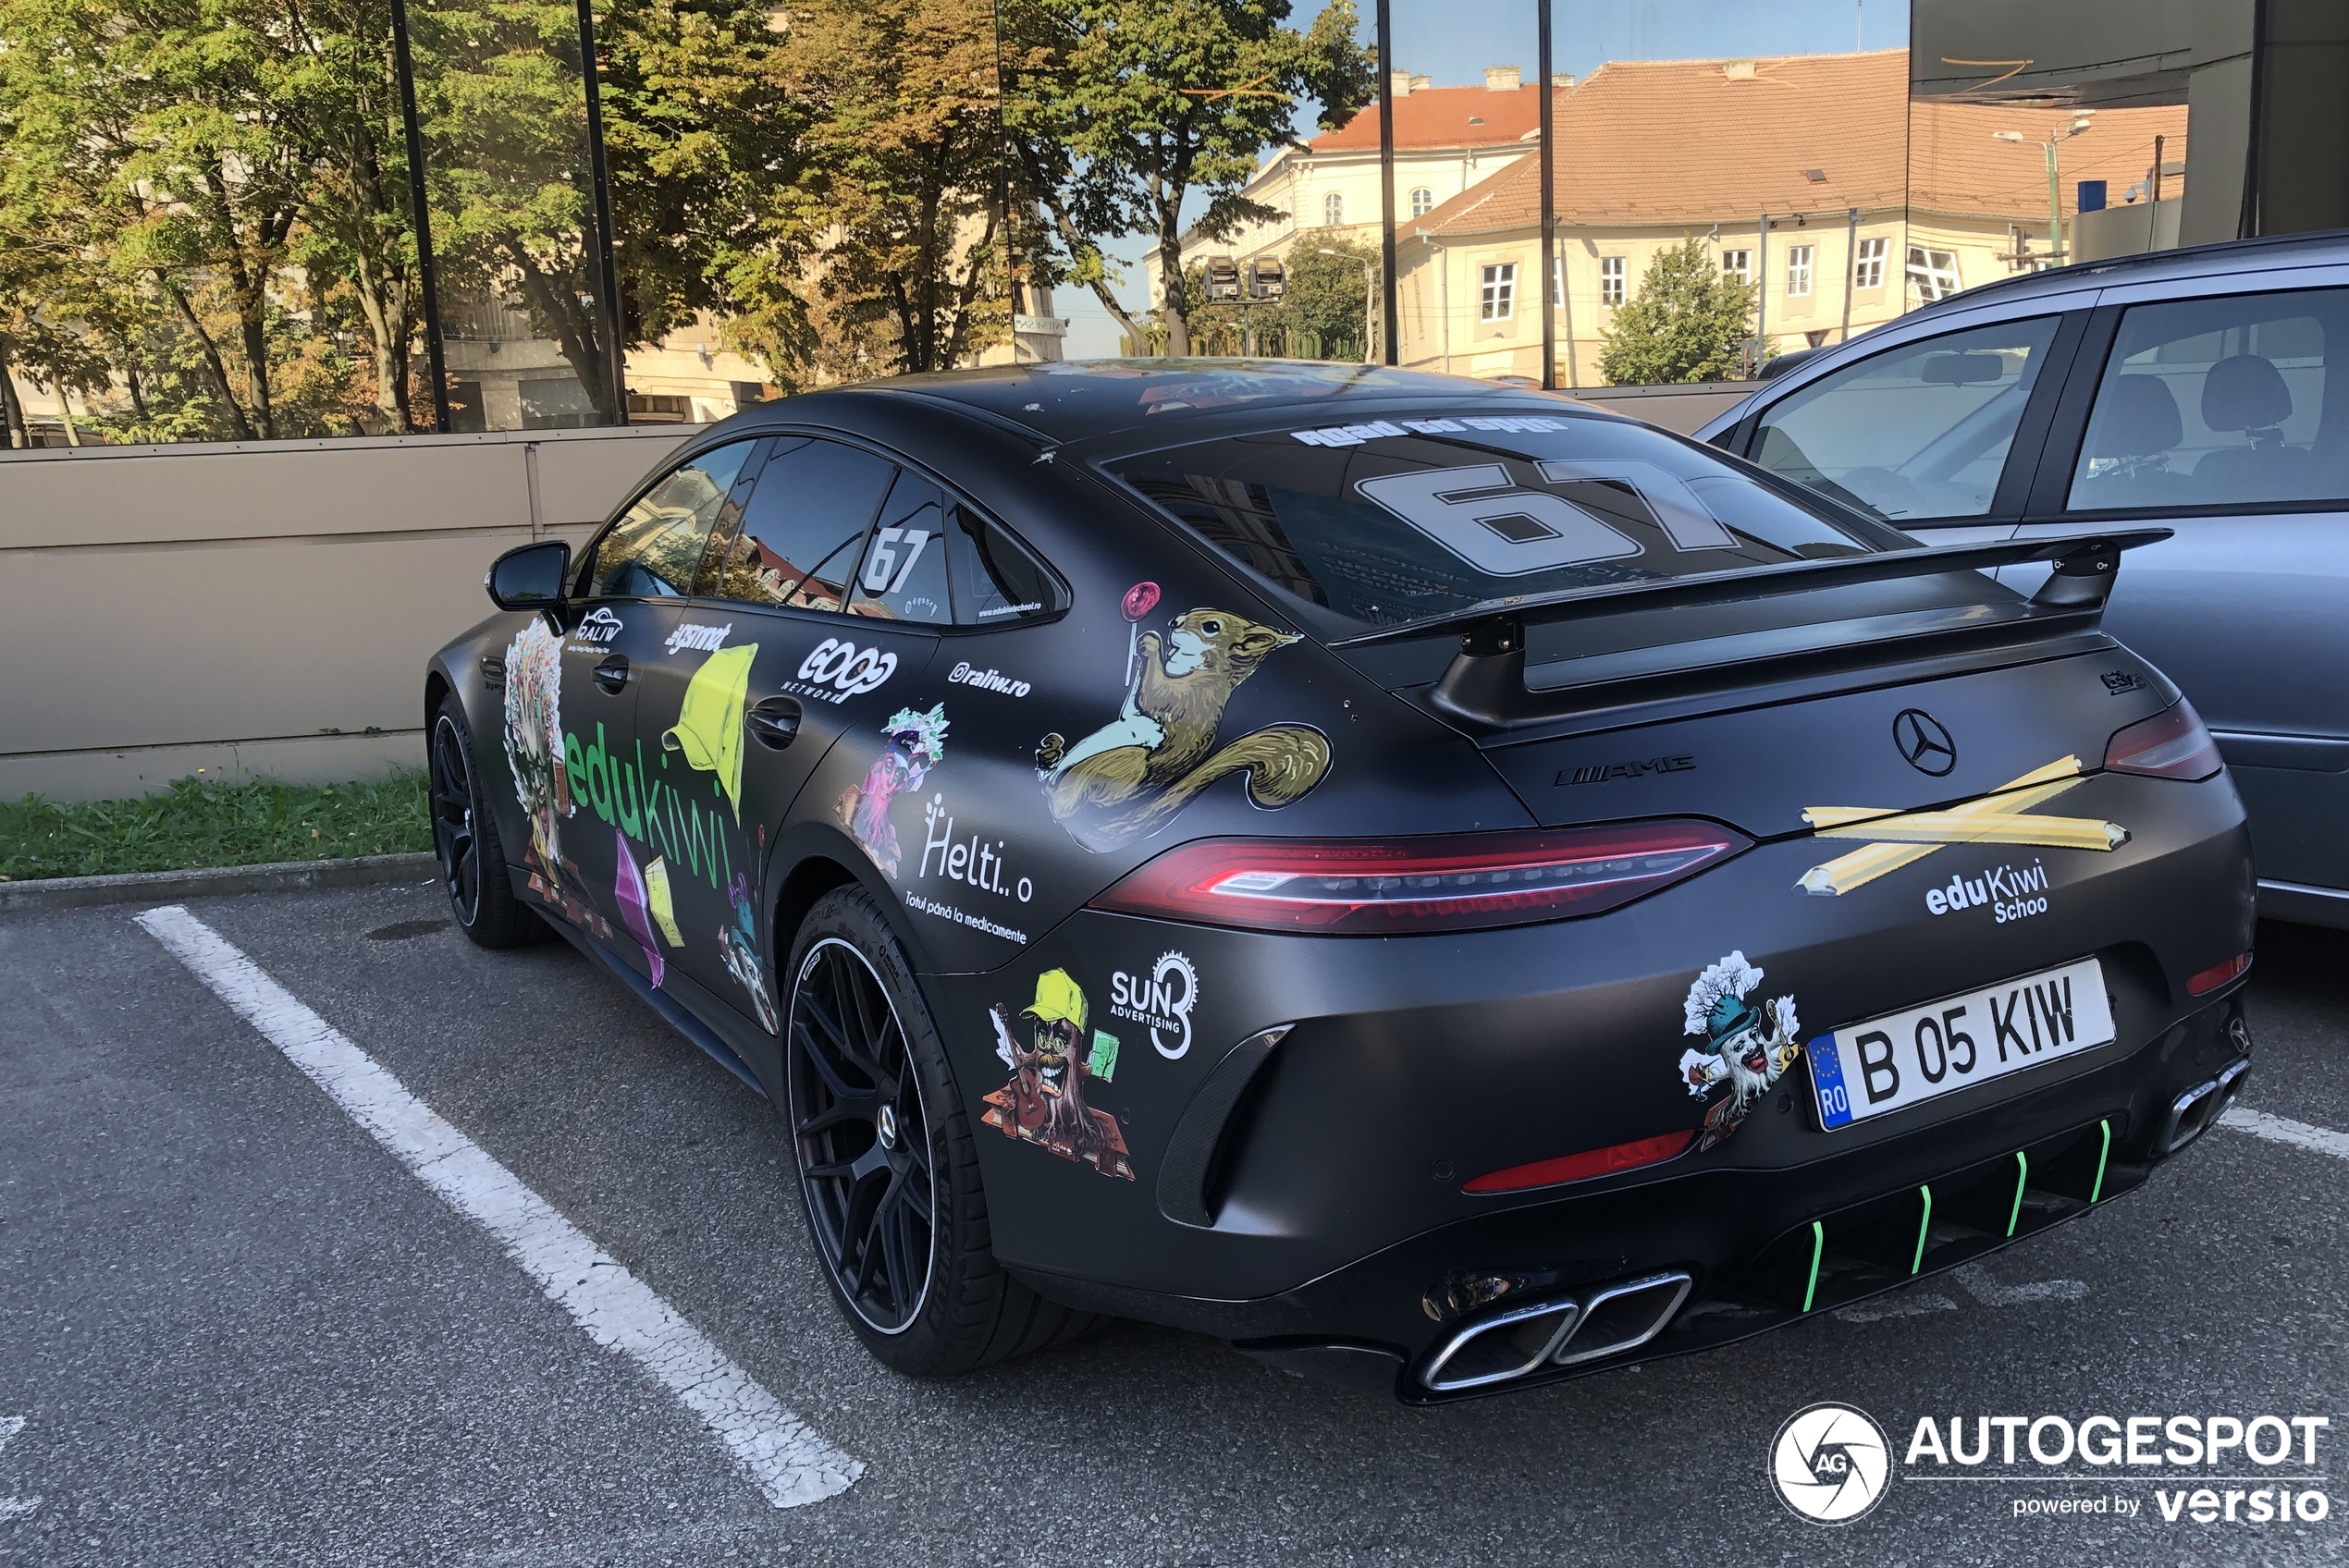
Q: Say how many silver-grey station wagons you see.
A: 1